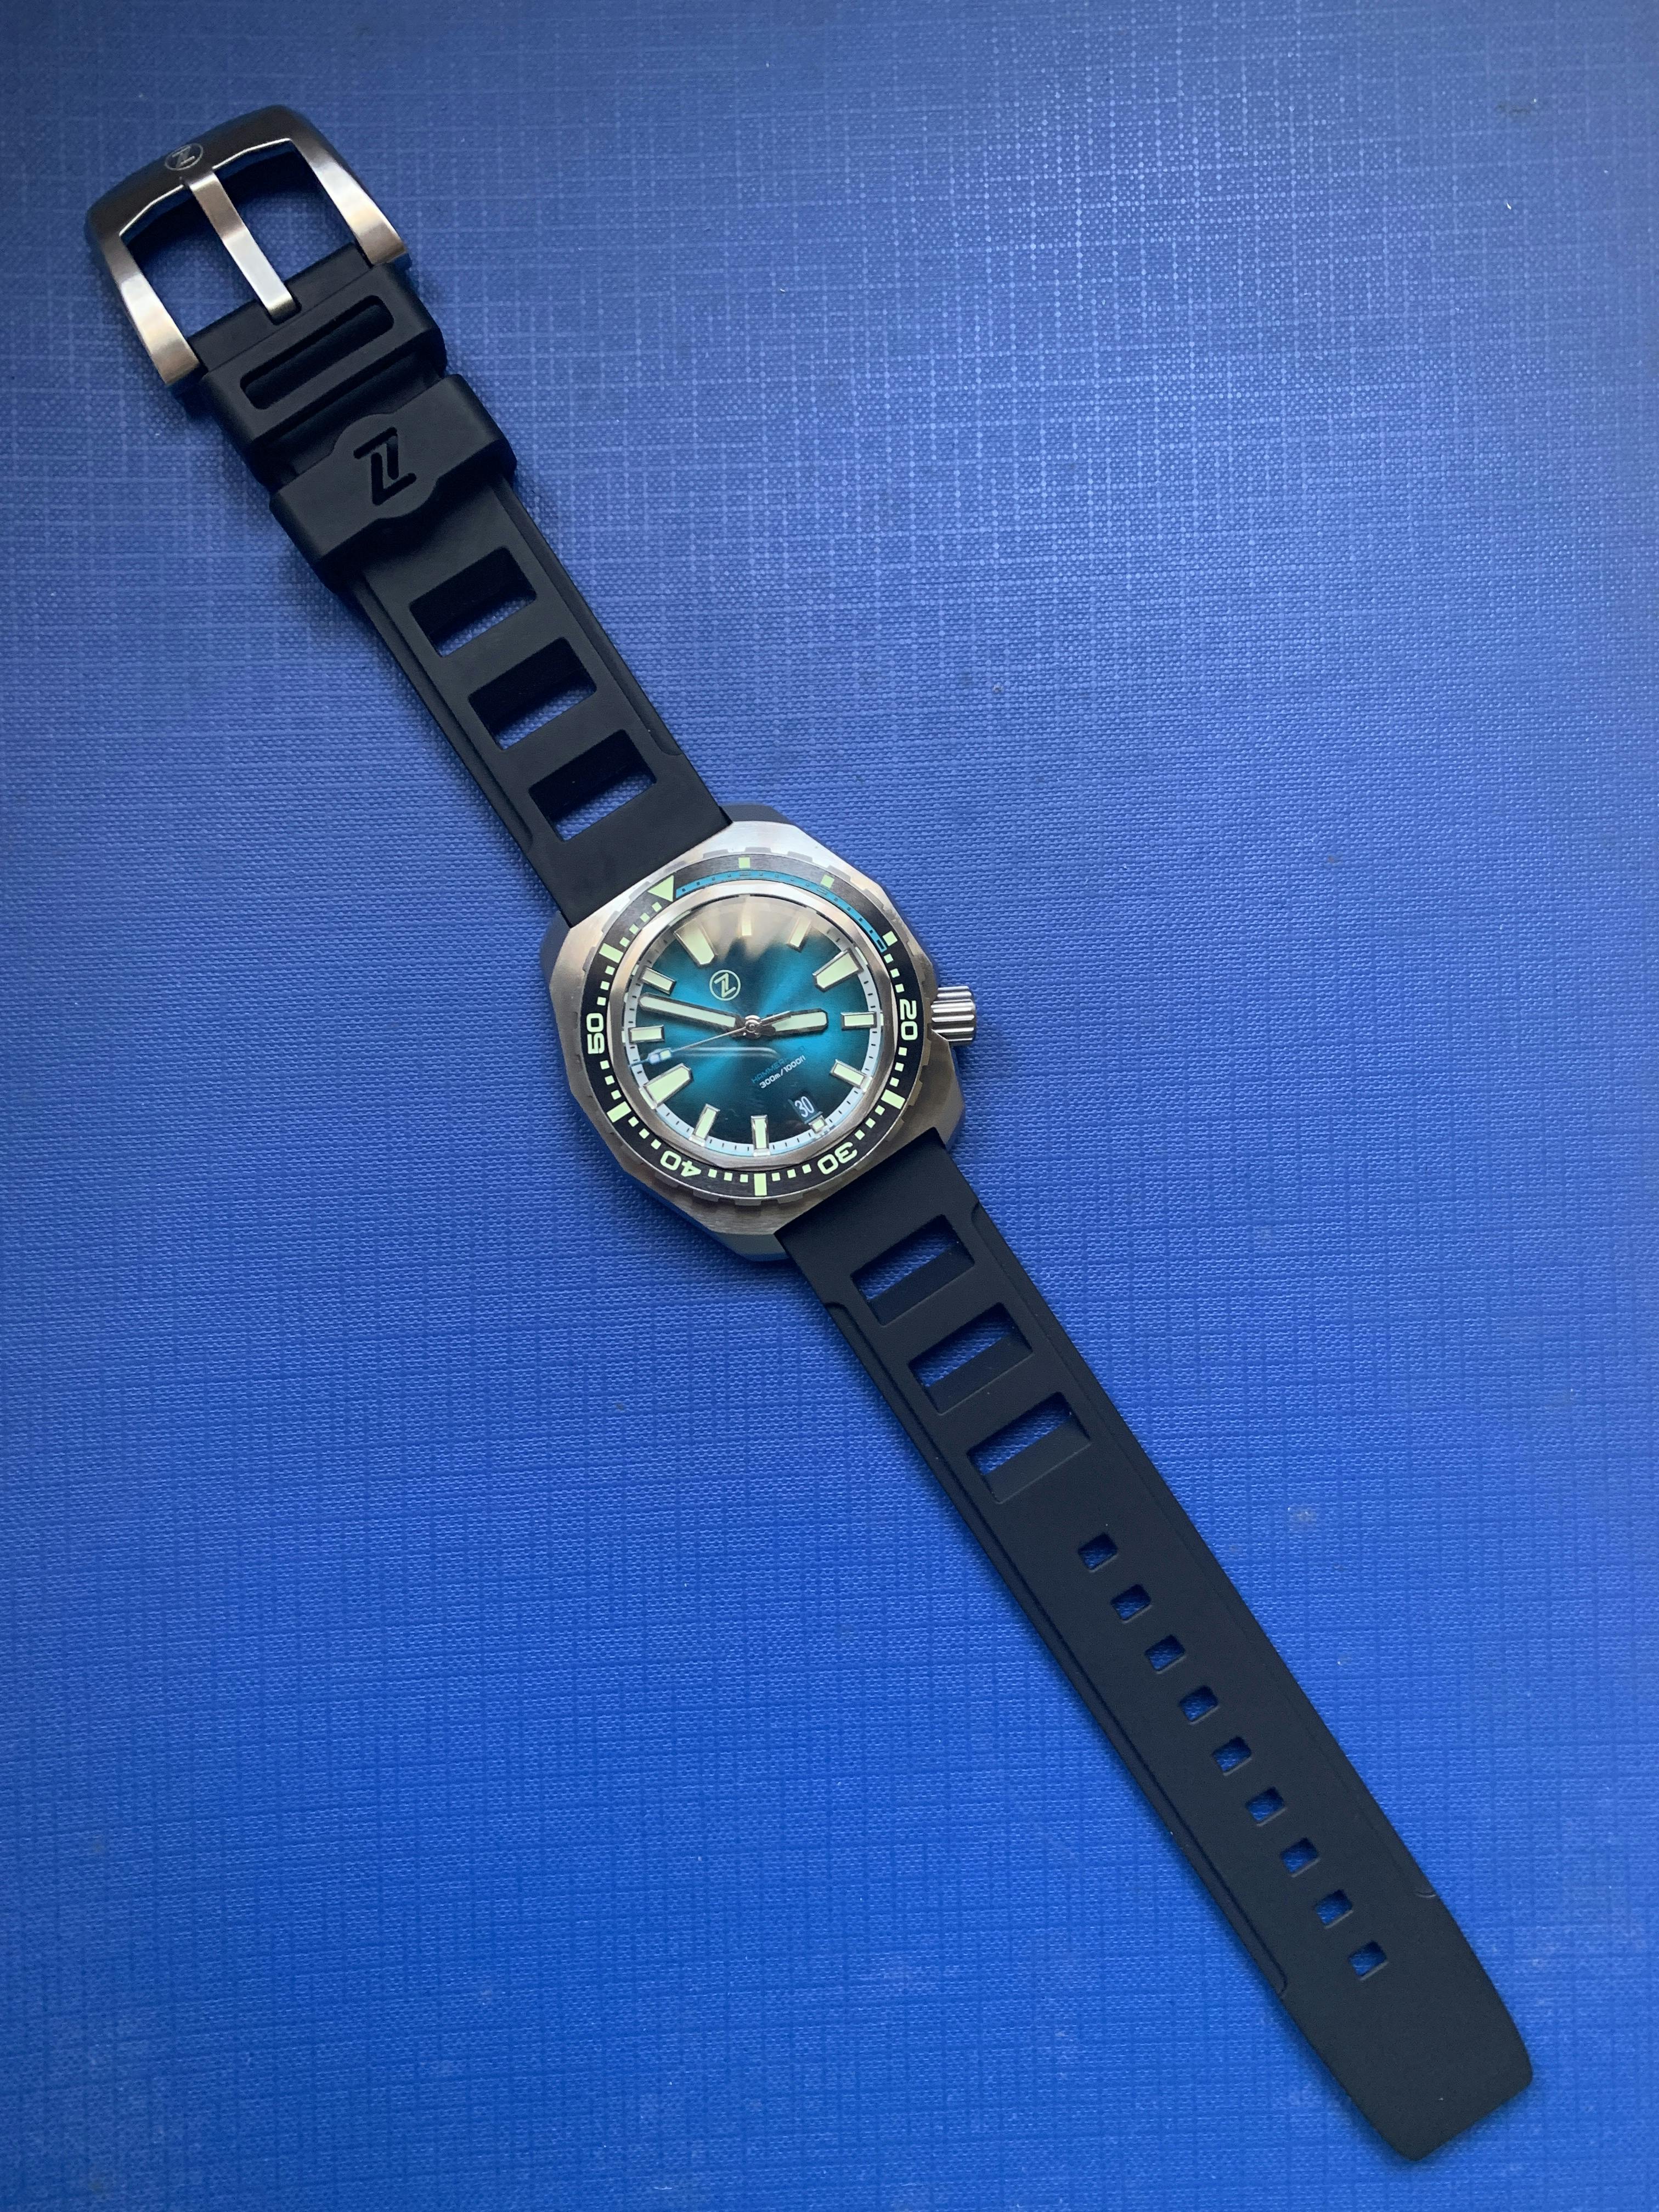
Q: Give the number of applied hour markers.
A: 12